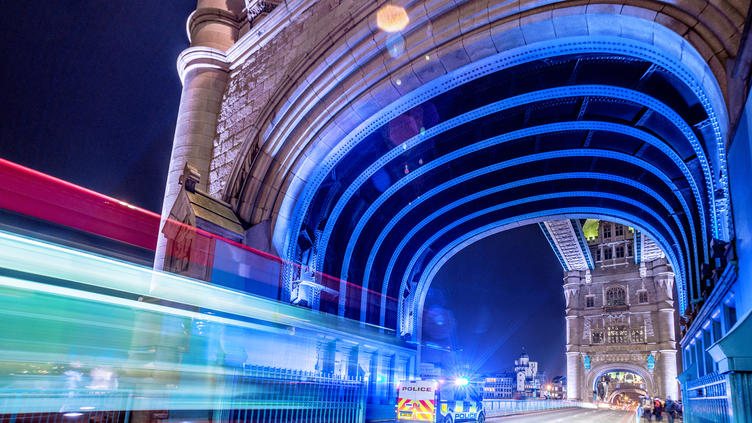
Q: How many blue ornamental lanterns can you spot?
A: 2